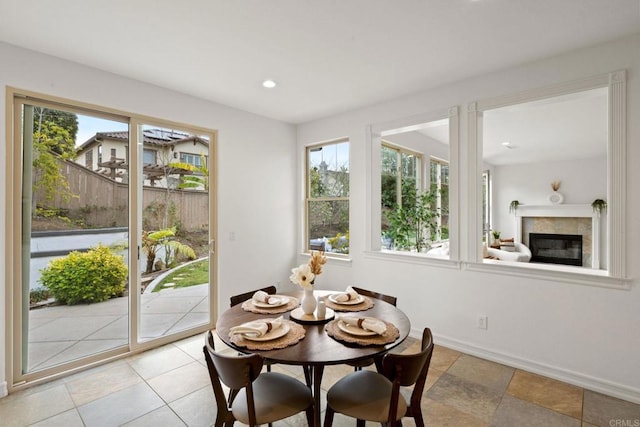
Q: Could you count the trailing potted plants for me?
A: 2